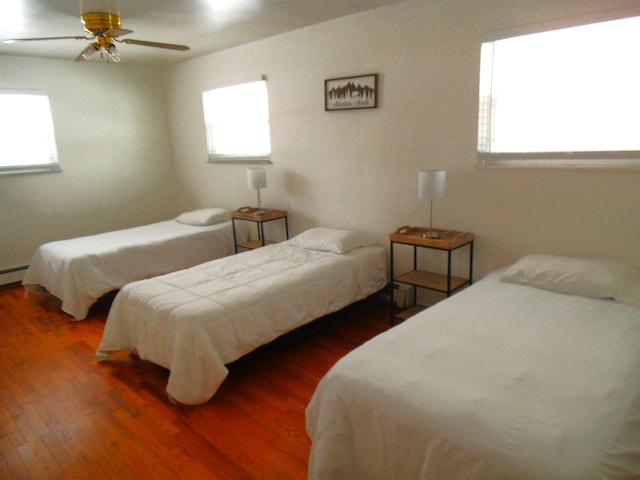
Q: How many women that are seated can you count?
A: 0